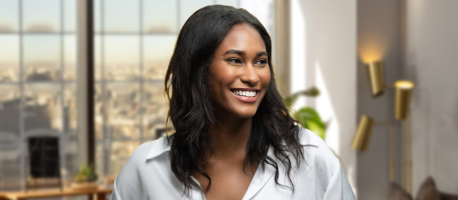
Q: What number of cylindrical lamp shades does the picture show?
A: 3